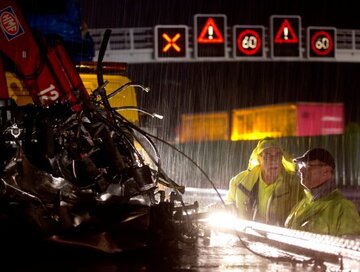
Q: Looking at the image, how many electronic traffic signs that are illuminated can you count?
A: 5